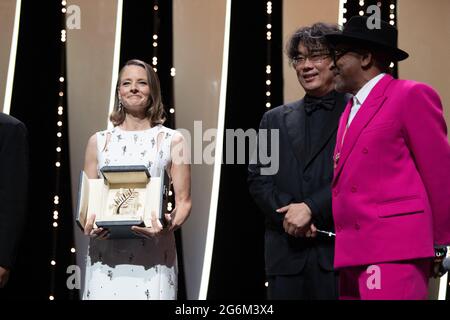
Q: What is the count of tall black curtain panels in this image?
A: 4